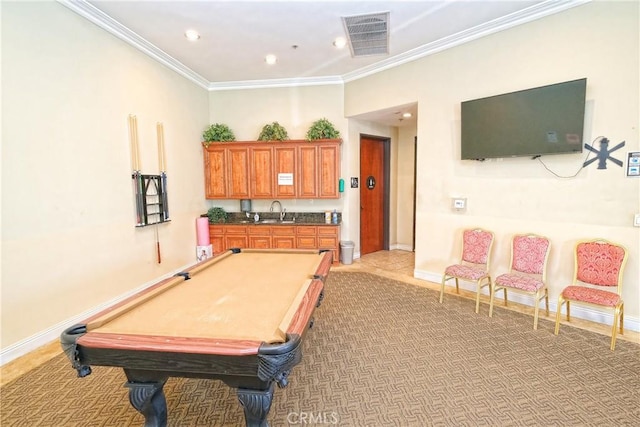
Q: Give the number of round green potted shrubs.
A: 4